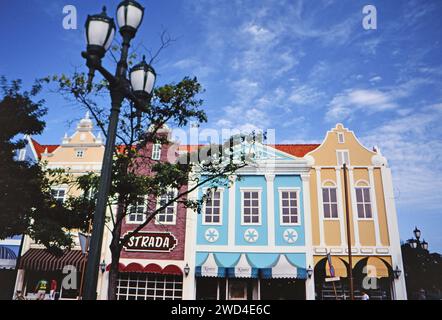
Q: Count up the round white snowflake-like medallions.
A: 3